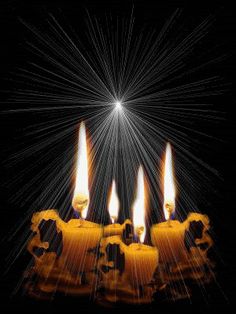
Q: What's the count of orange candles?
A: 4